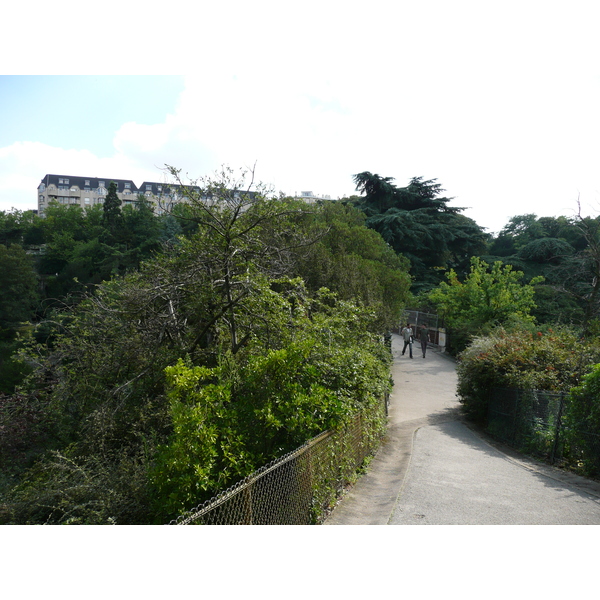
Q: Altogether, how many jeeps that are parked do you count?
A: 0